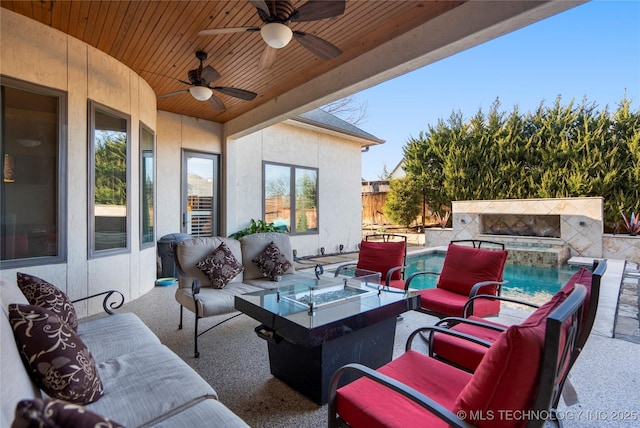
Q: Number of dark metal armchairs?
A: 4